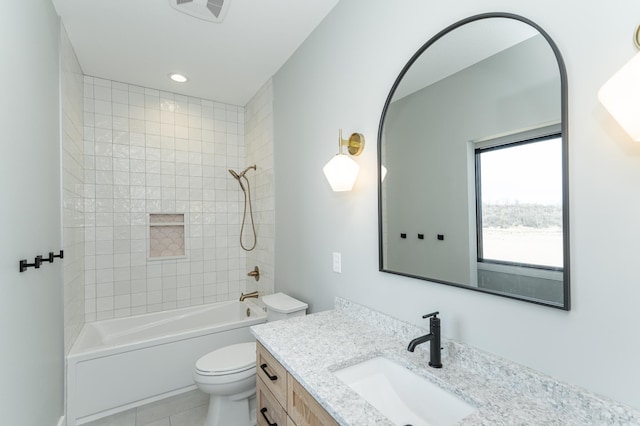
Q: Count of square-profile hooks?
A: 3